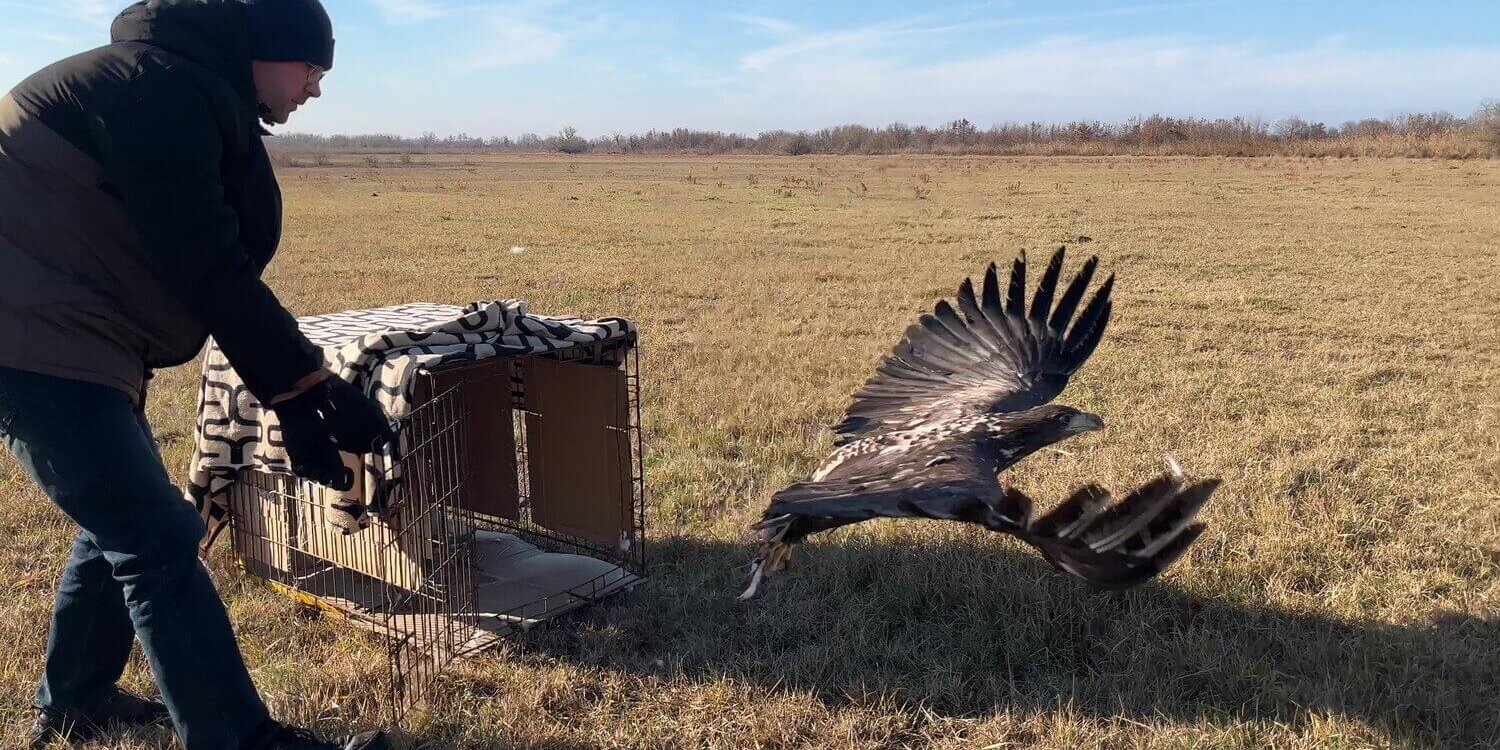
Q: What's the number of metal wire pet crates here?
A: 1